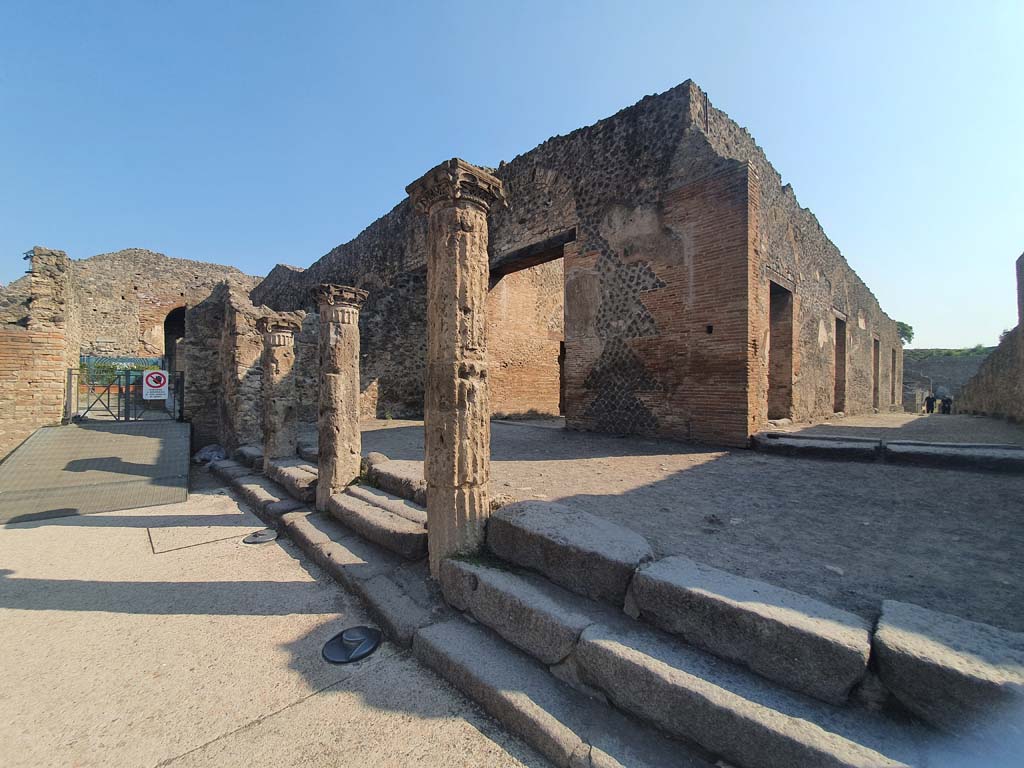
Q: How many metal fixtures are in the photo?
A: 2